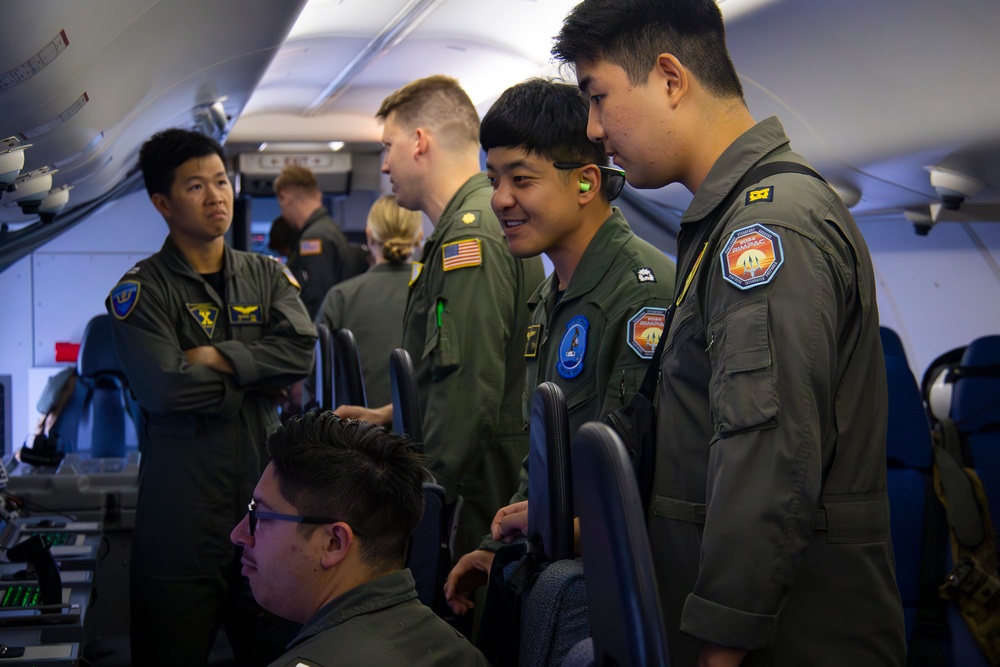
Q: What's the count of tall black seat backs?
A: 5